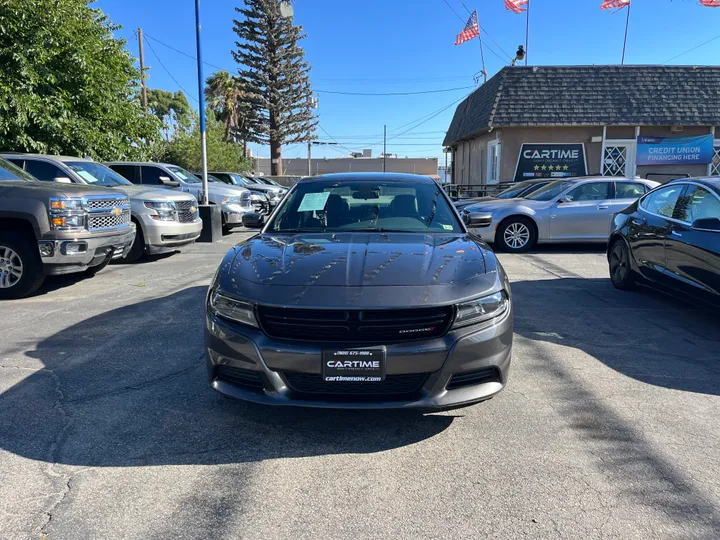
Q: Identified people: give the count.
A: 0